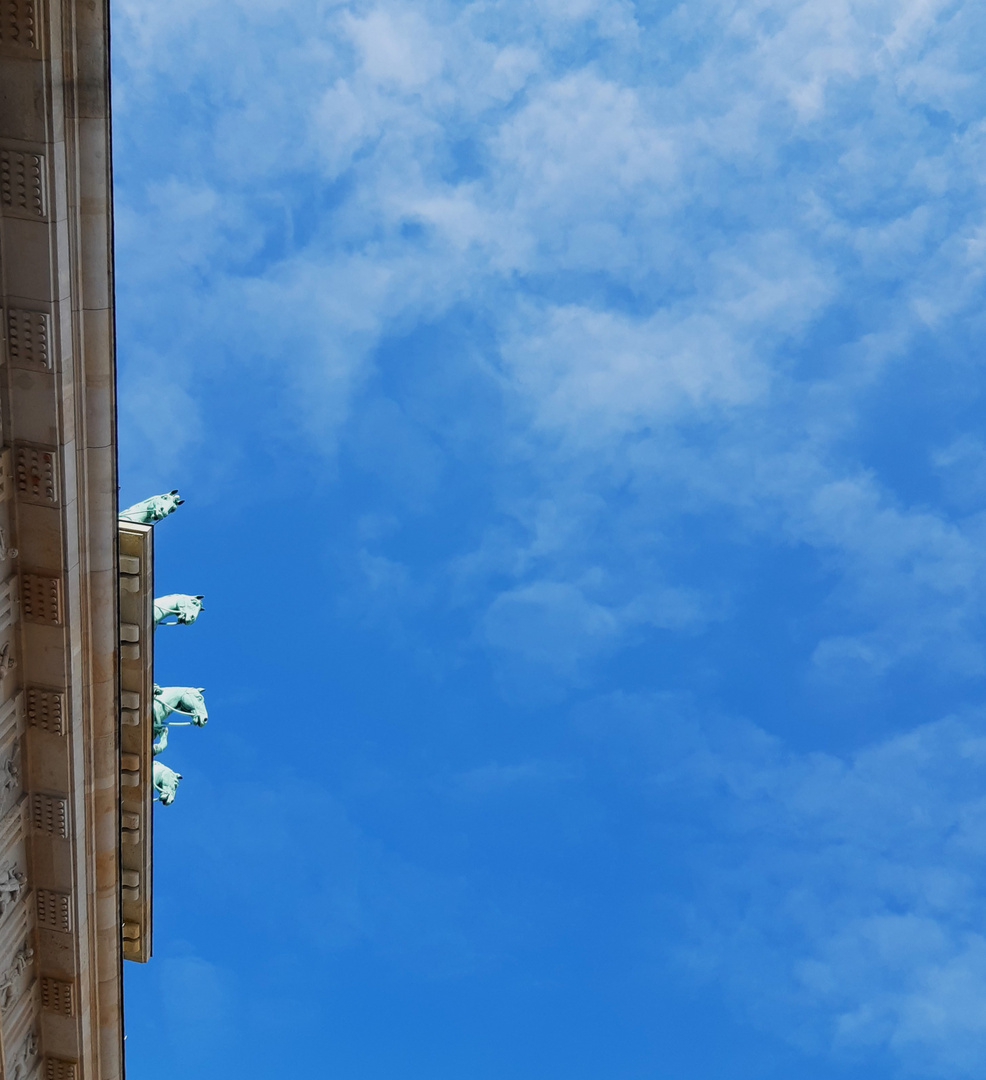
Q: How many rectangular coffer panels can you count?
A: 10